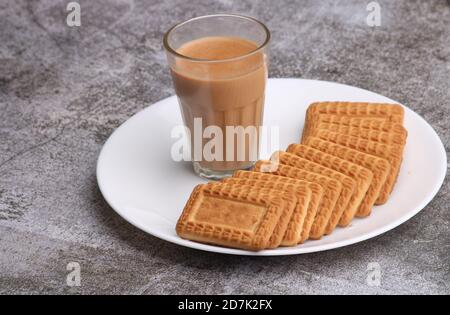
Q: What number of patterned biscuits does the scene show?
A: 12